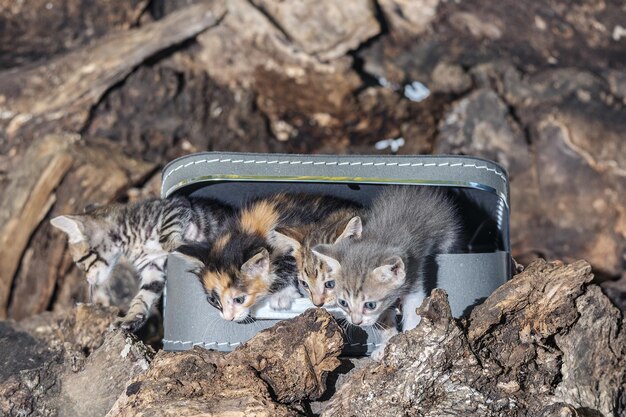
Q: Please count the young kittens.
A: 4